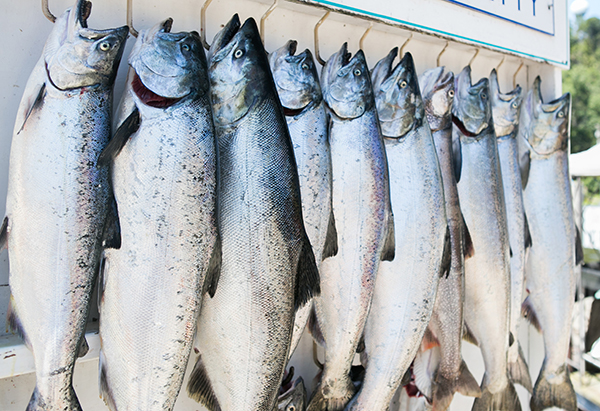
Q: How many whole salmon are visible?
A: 10